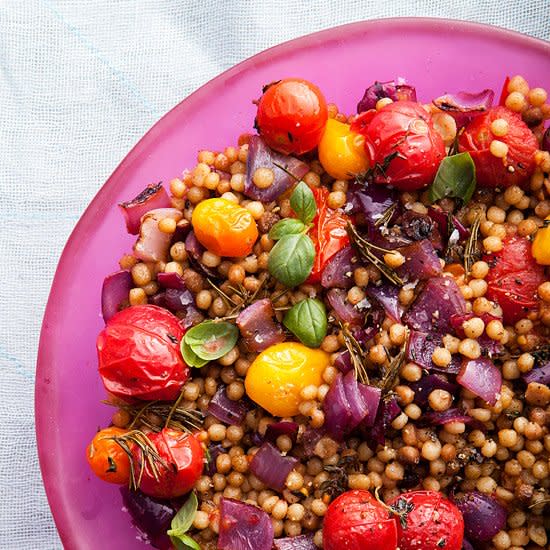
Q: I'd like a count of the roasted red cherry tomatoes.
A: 9